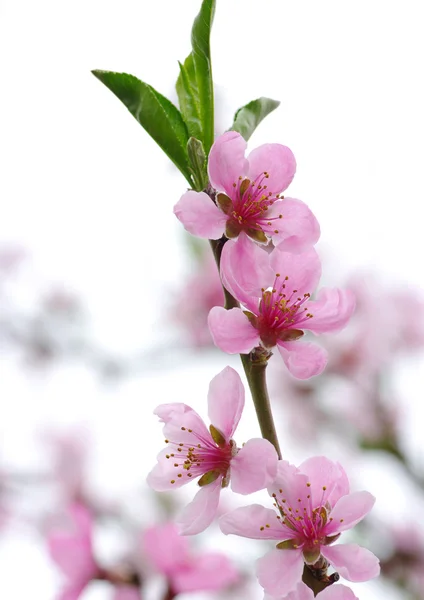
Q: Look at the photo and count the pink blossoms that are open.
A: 4